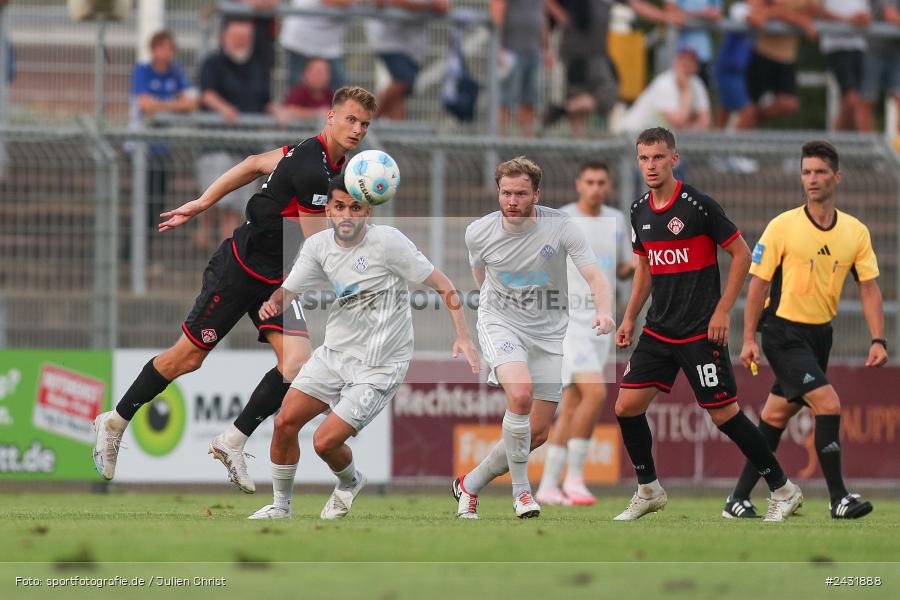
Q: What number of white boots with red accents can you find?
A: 2